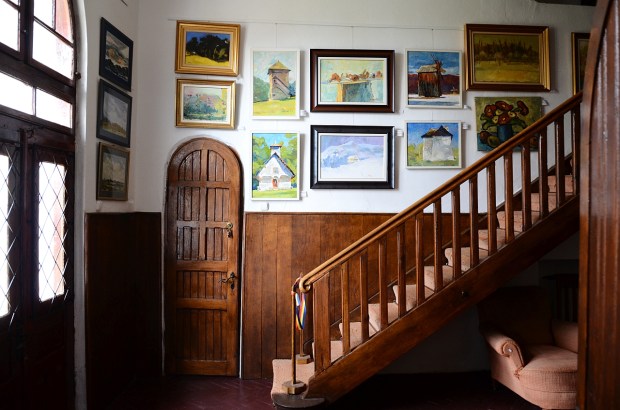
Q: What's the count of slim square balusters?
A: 14